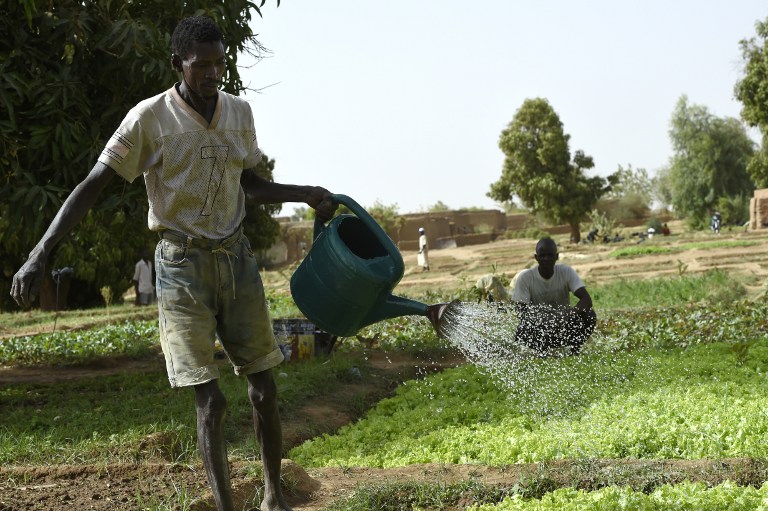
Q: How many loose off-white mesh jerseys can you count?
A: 1